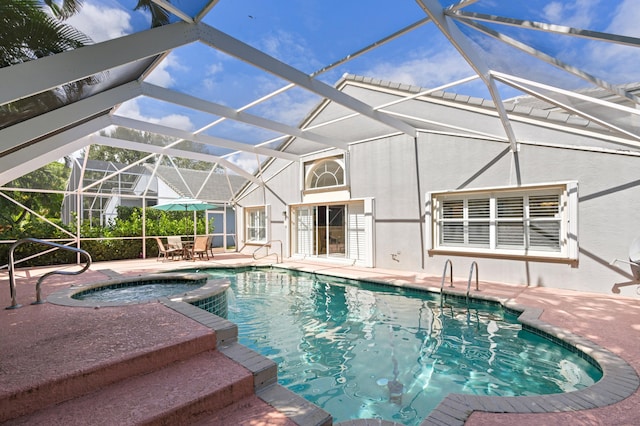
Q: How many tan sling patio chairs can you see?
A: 4